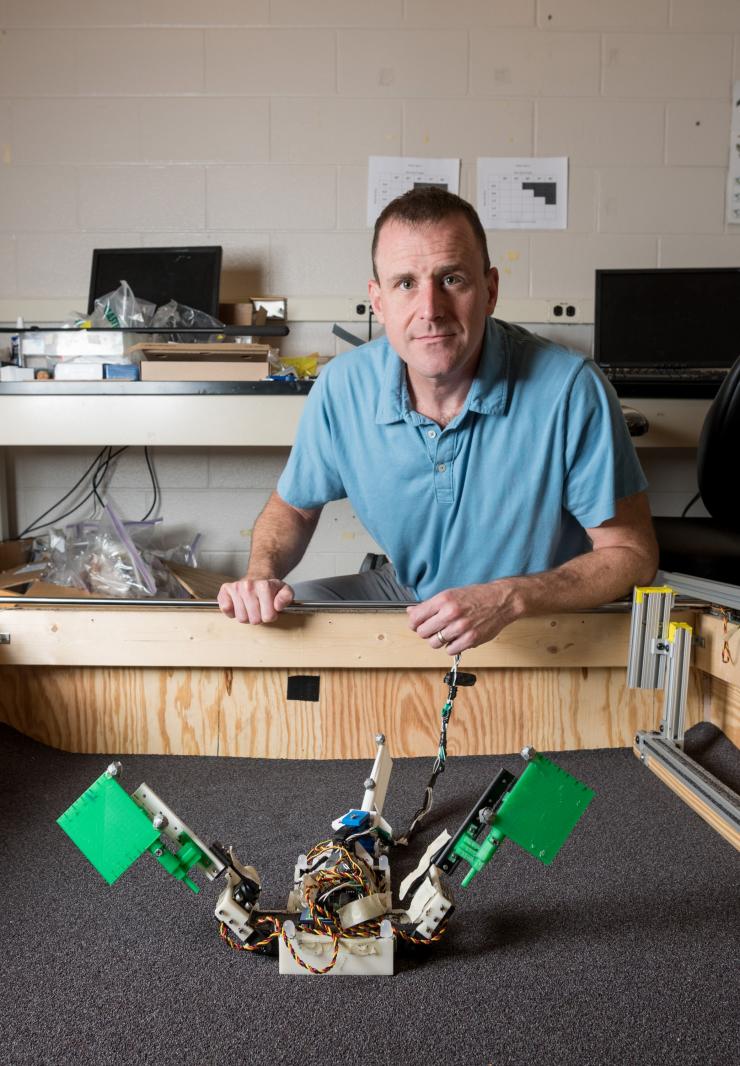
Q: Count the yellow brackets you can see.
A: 2